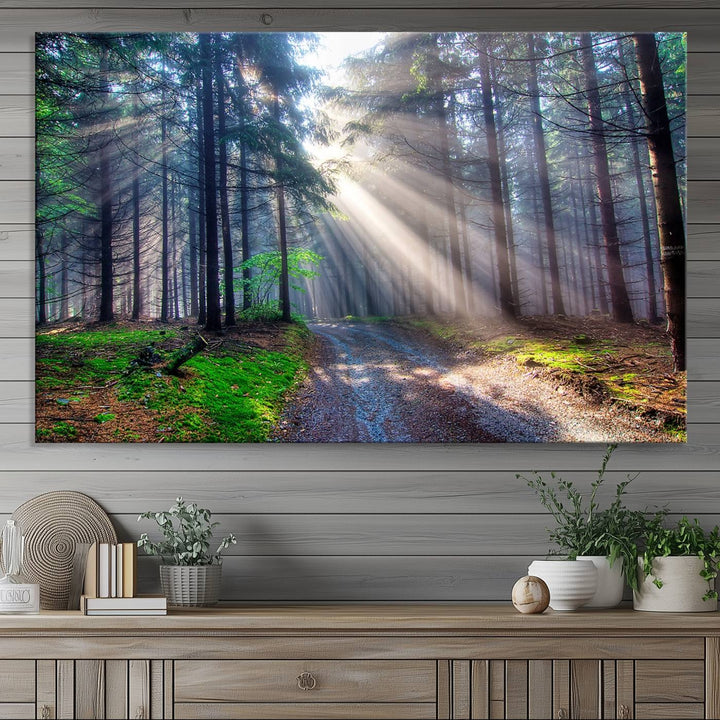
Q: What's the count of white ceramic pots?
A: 3